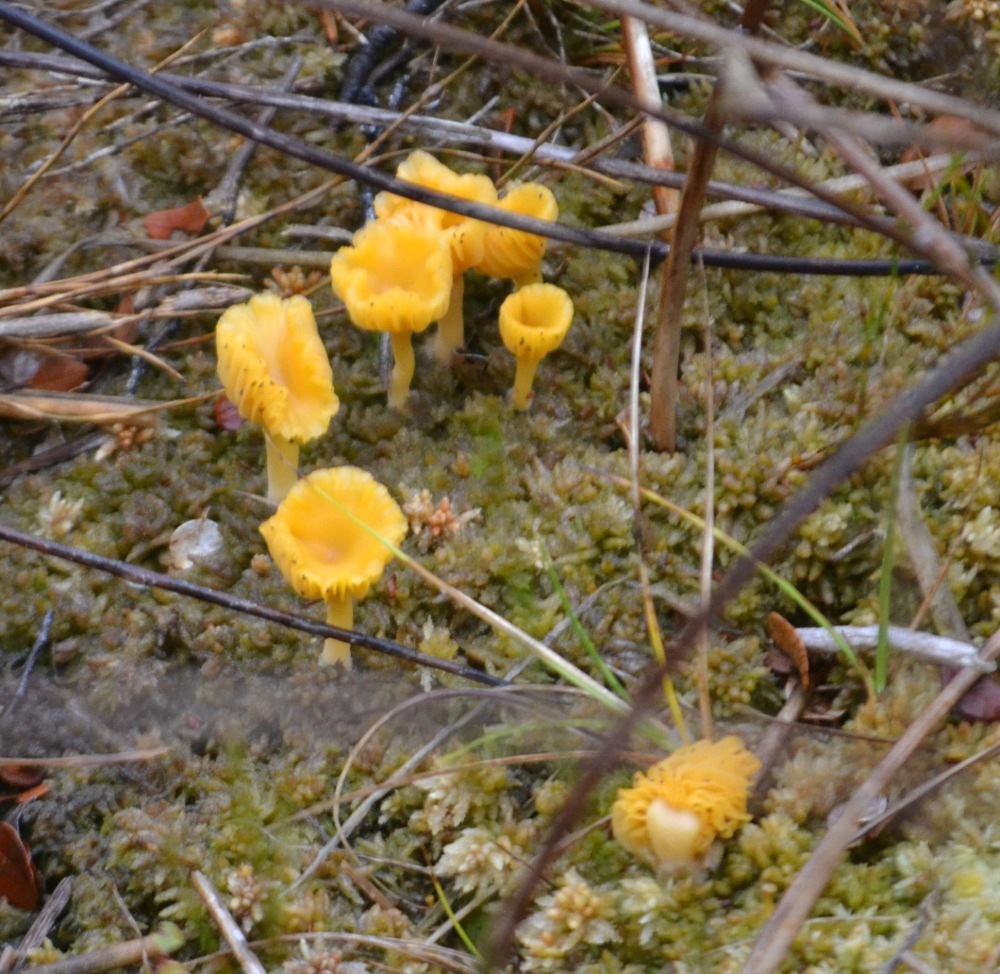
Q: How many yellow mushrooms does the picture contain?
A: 7